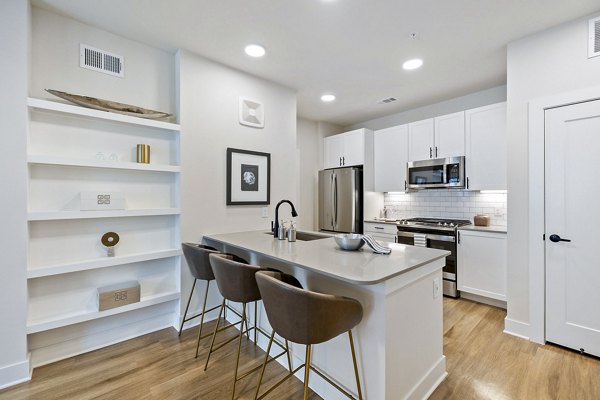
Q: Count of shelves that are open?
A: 5